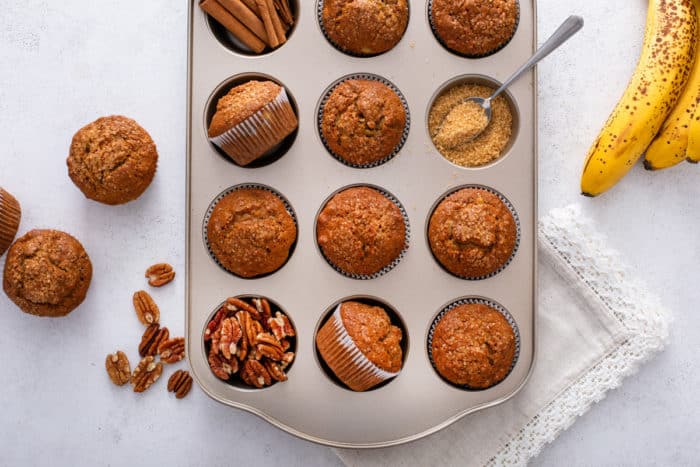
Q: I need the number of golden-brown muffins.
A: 12